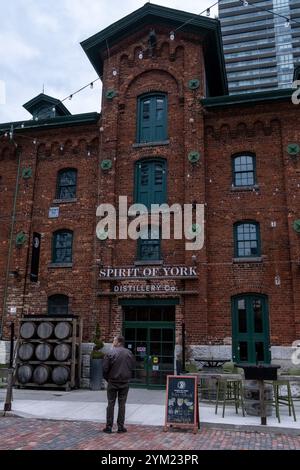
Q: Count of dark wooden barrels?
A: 9